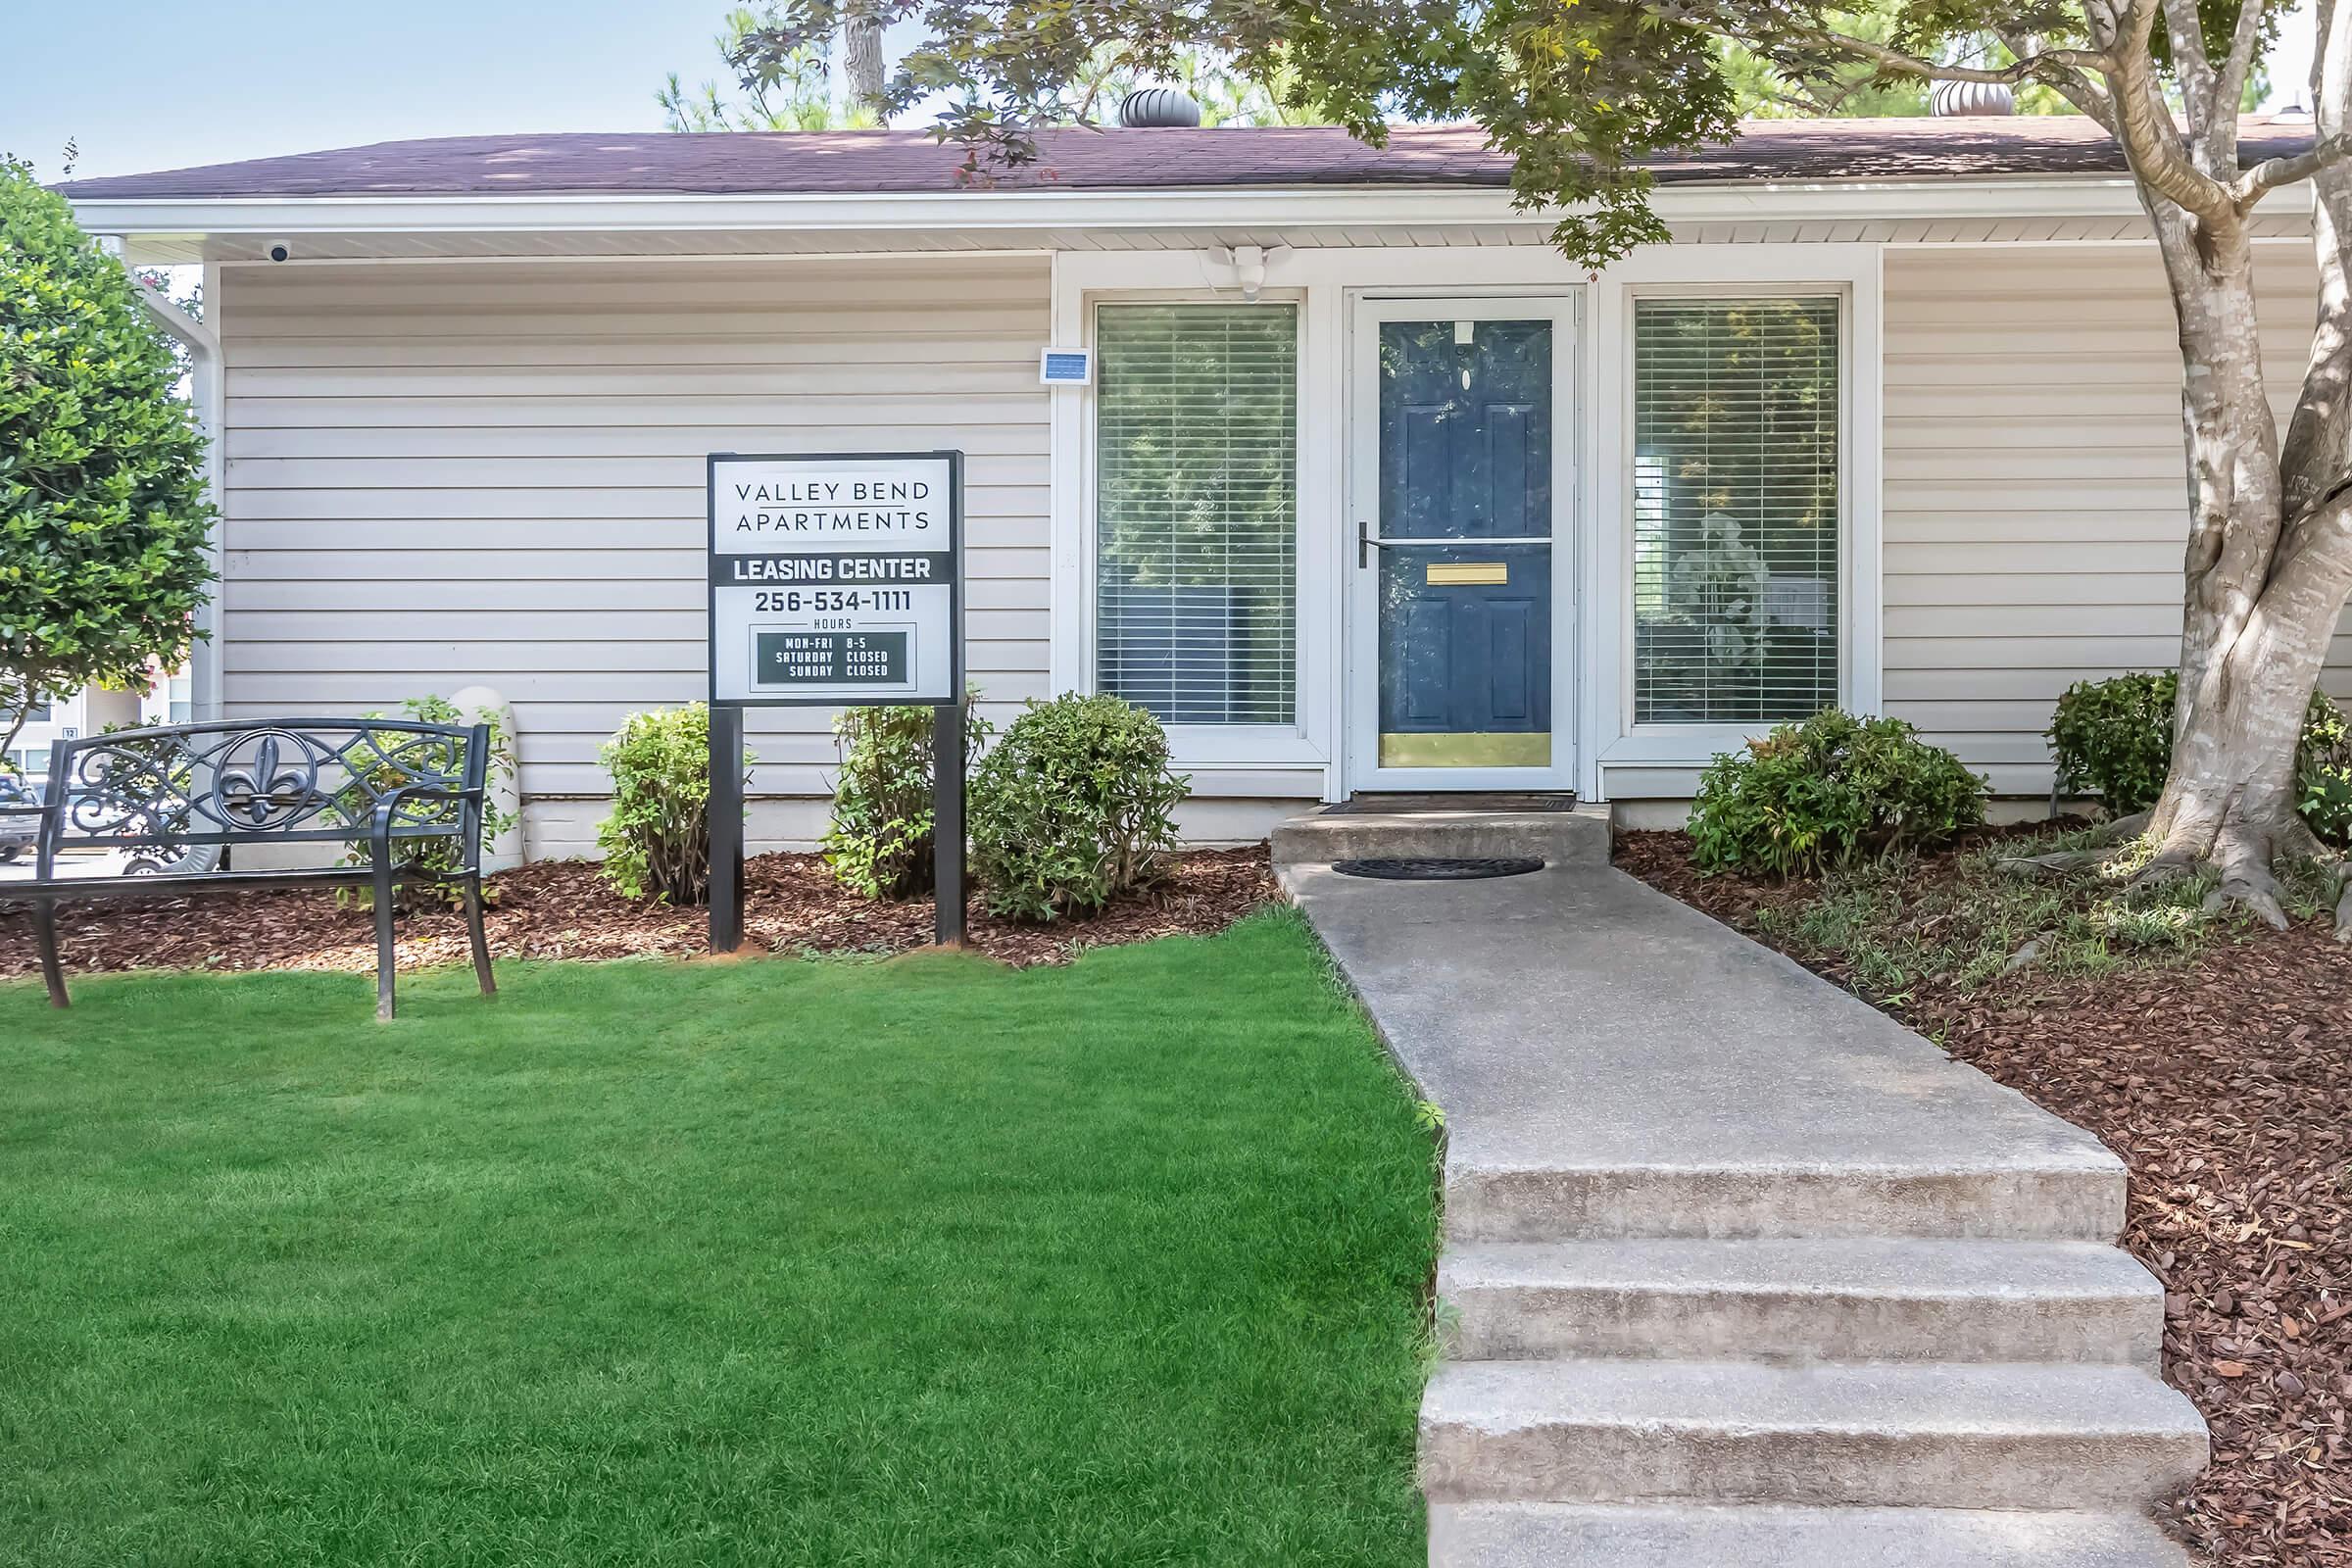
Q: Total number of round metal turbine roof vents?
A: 2